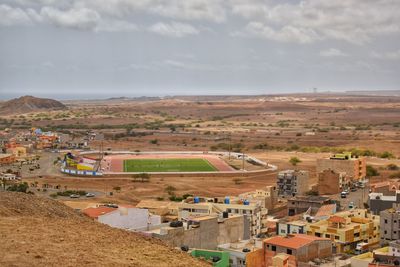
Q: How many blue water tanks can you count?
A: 3